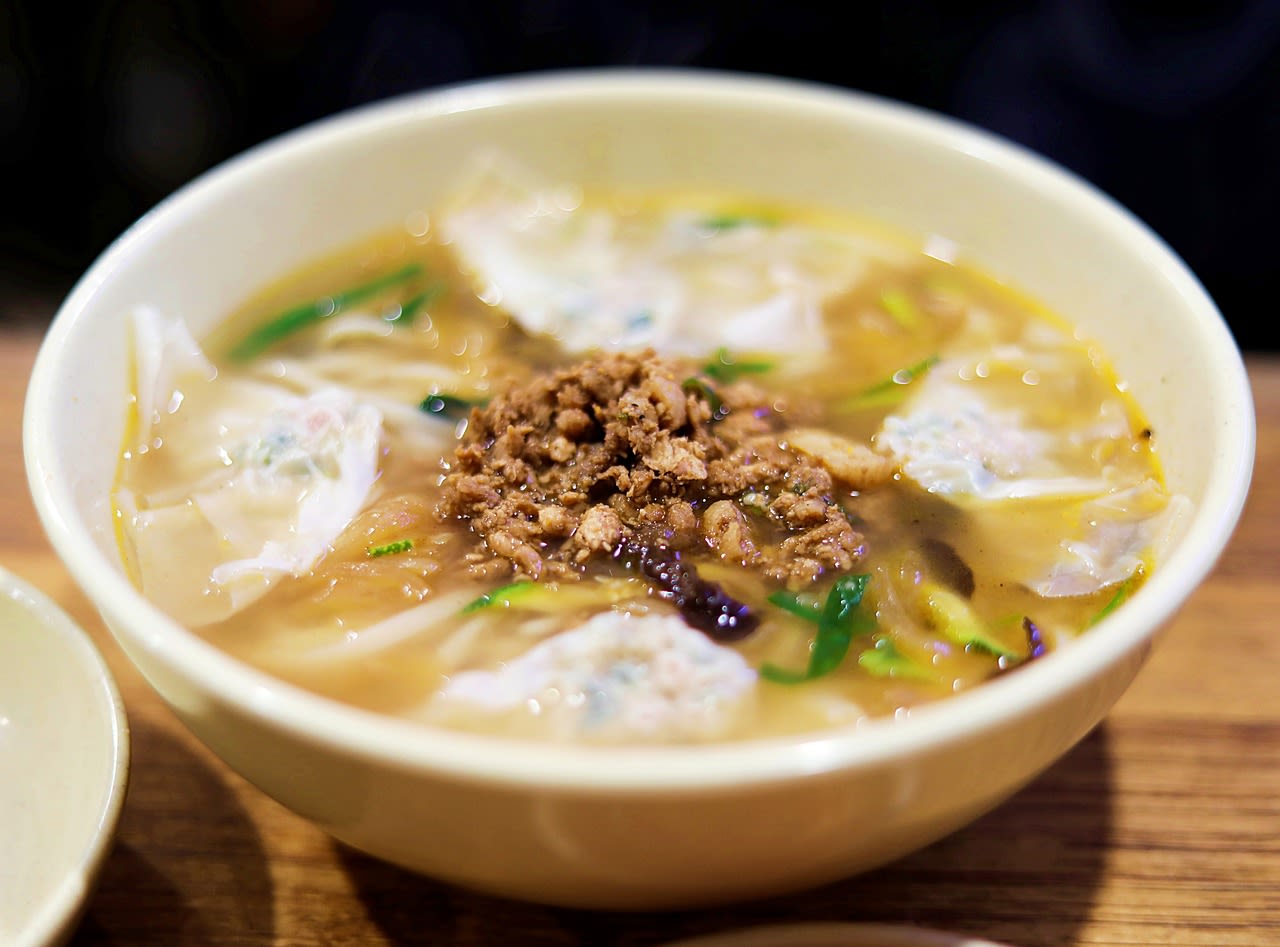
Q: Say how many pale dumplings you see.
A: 4